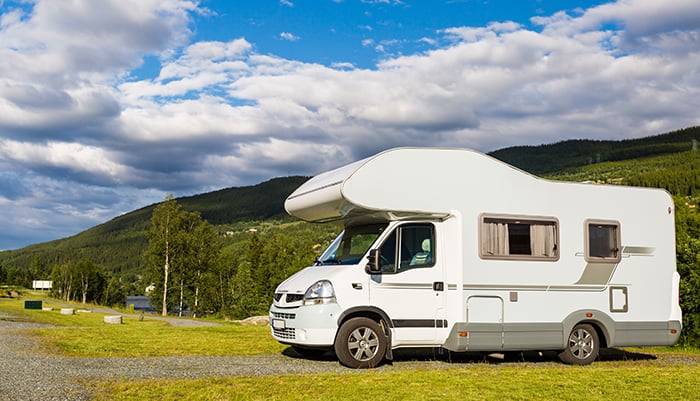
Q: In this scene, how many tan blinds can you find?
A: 2